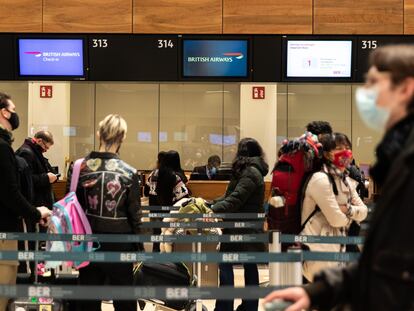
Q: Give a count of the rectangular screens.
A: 3